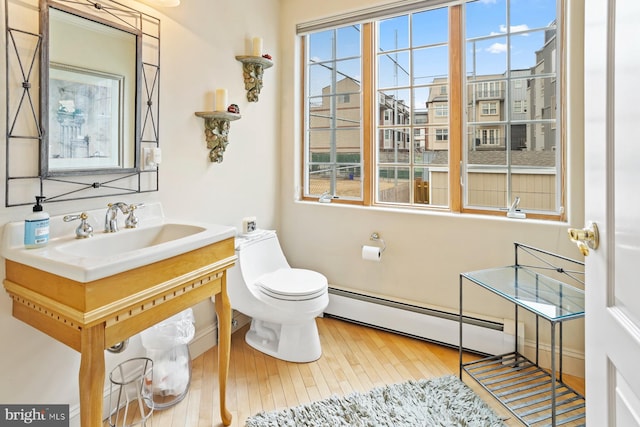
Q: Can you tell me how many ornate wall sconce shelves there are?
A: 2